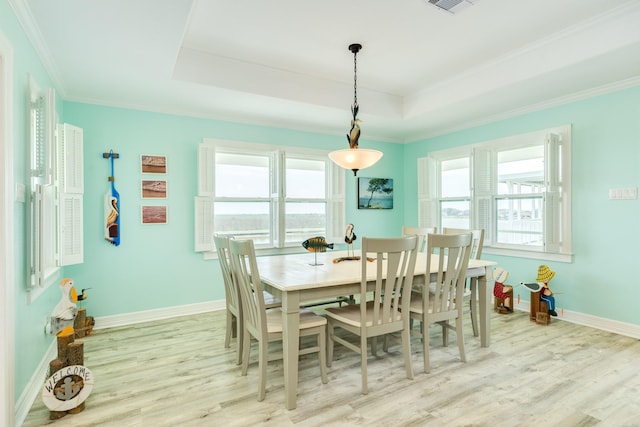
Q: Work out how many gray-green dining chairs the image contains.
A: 6